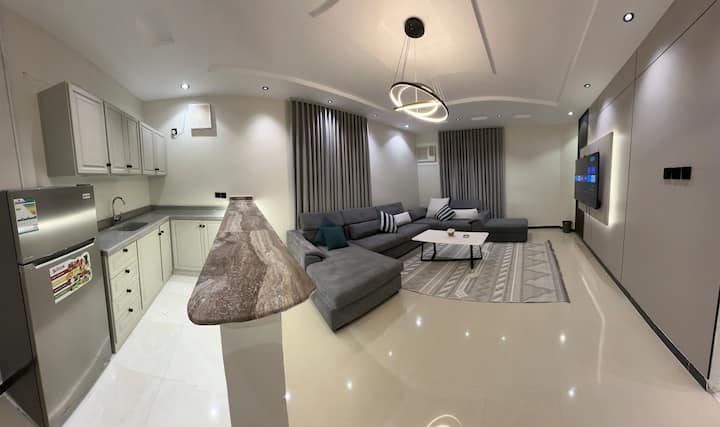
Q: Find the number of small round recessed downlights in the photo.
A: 10